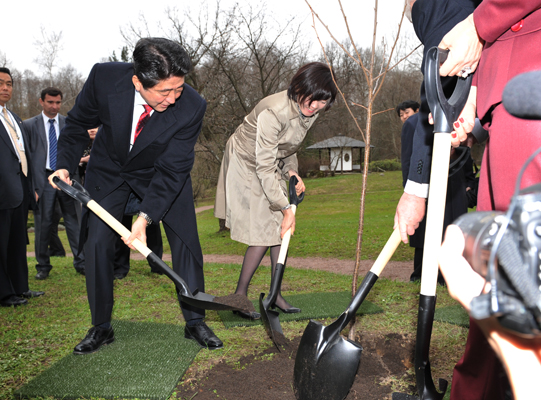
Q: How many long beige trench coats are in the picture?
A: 1